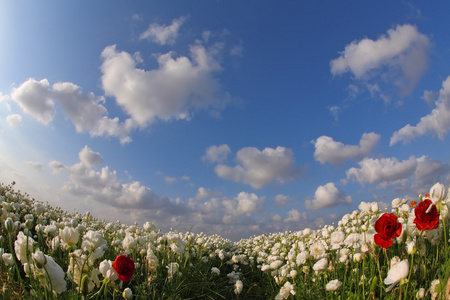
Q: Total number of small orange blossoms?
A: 2